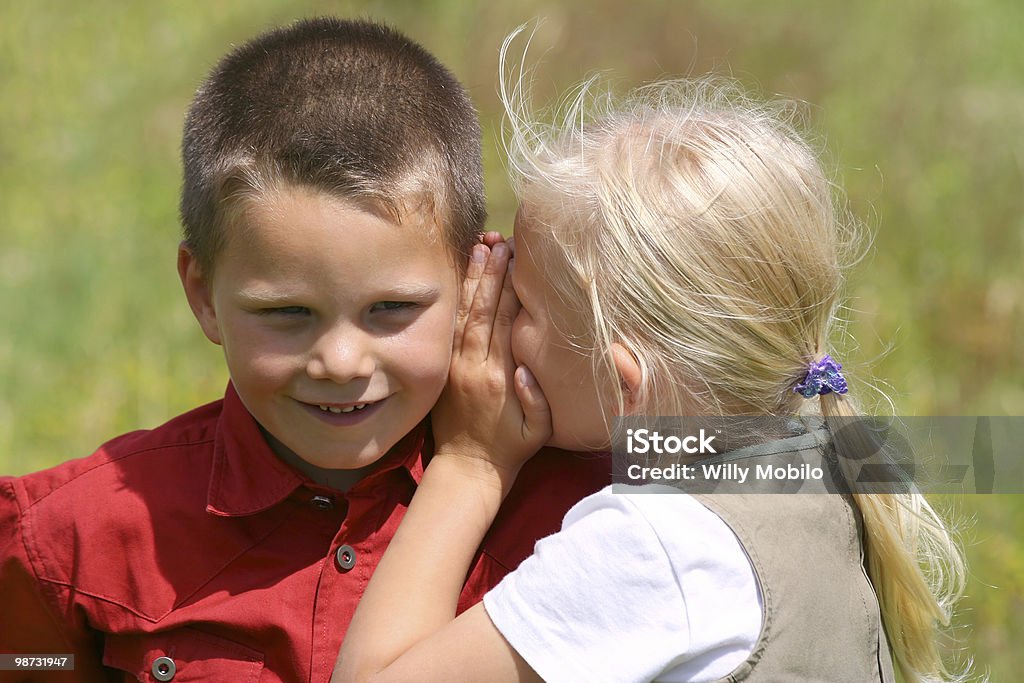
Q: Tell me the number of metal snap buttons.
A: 3